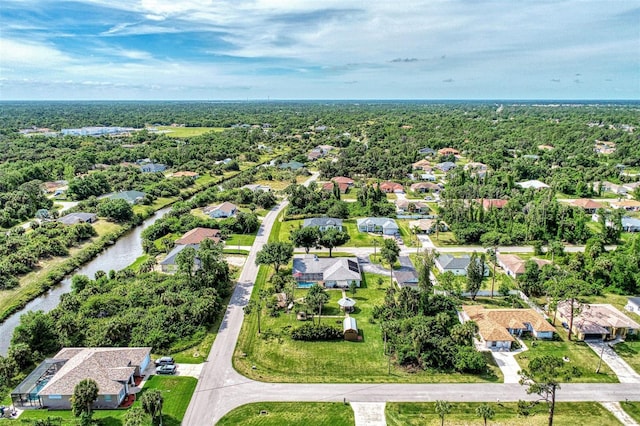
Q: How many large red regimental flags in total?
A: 0